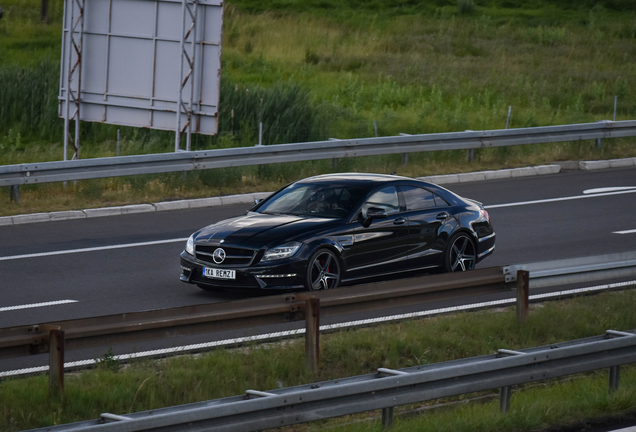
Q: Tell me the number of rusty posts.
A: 3